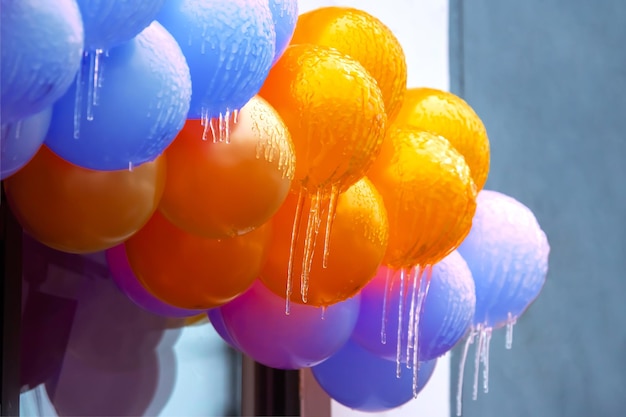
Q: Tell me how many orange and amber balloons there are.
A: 8